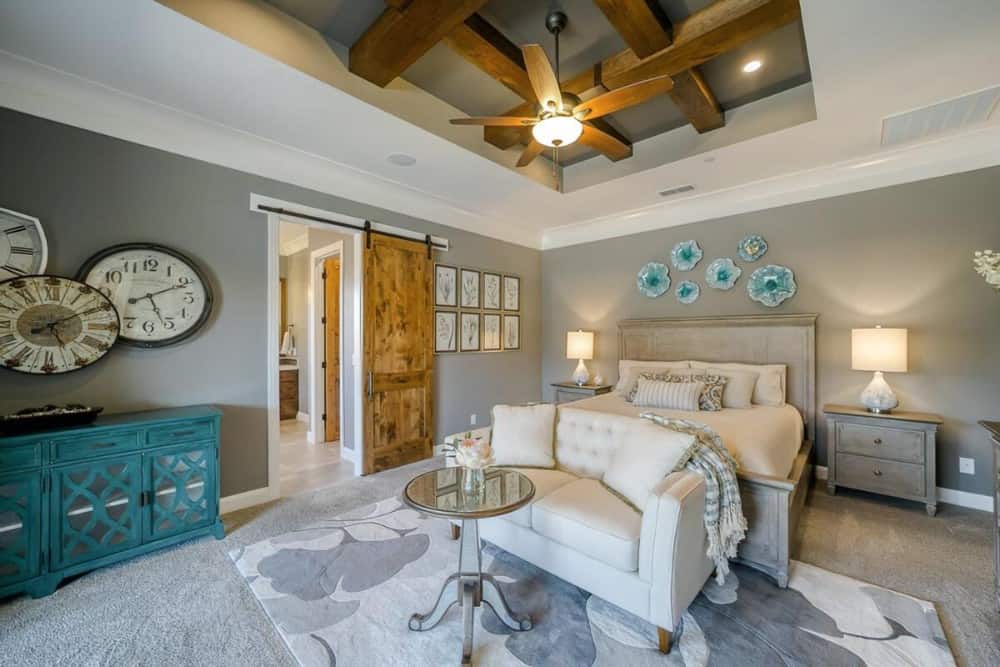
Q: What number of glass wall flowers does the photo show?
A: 6